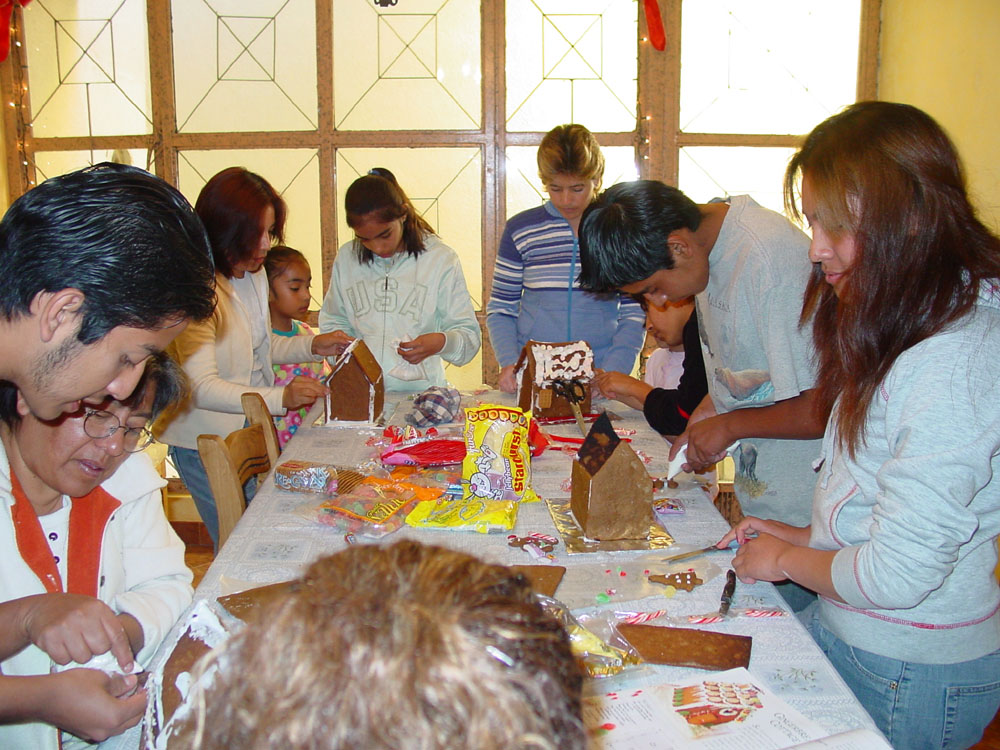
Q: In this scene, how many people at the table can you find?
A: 10